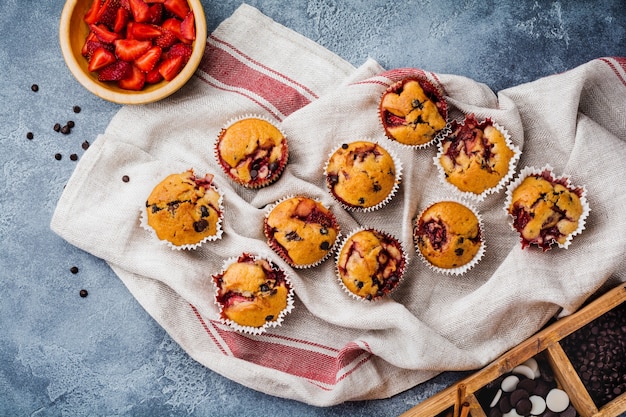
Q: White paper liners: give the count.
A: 10